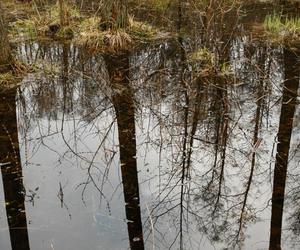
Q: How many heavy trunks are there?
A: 3